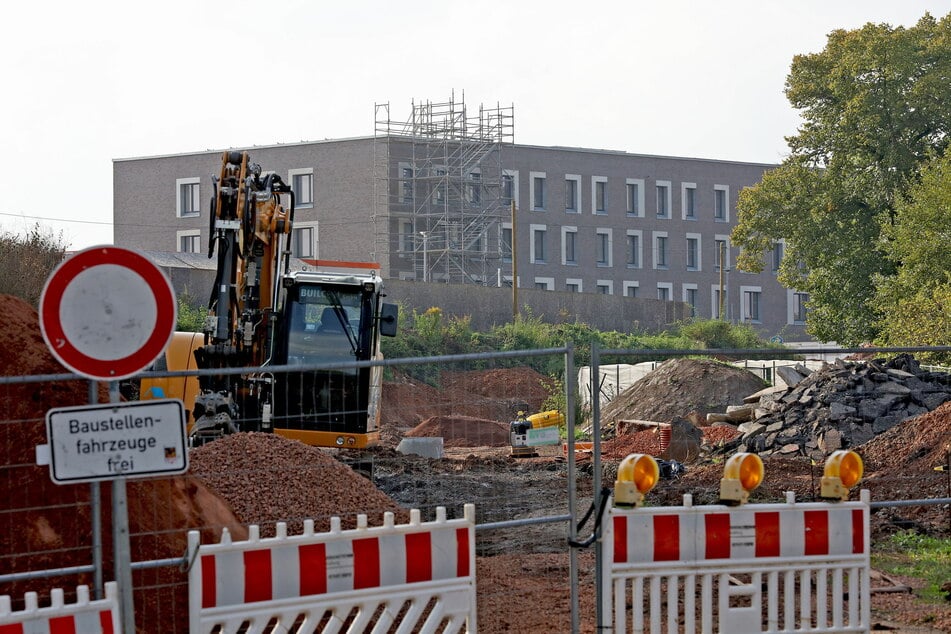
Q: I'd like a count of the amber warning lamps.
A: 3